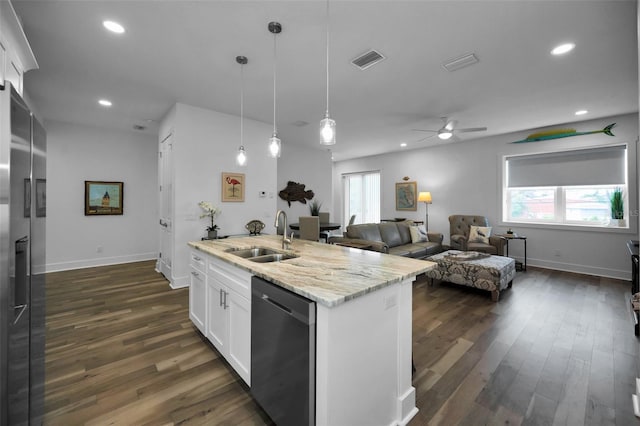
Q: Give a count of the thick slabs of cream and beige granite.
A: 1